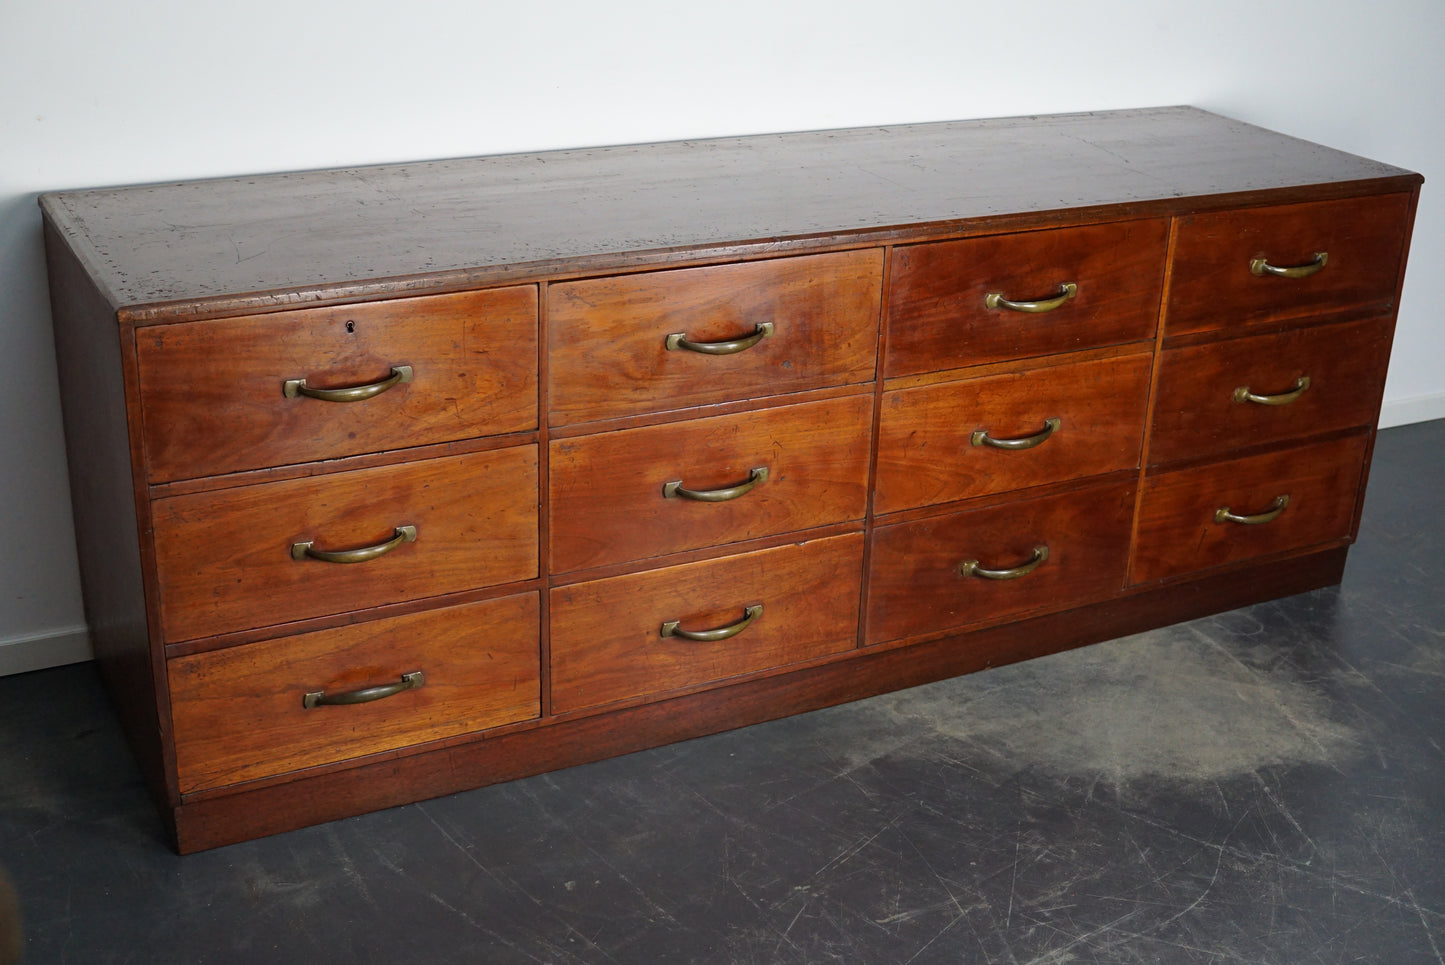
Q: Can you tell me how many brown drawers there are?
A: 12